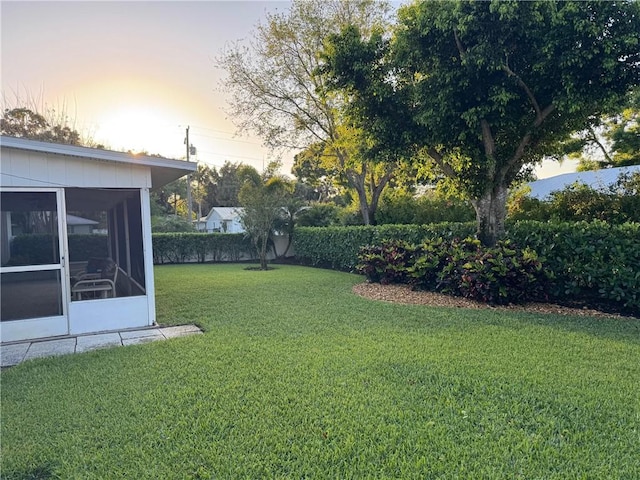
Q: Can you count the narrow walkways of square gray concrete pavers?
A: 1